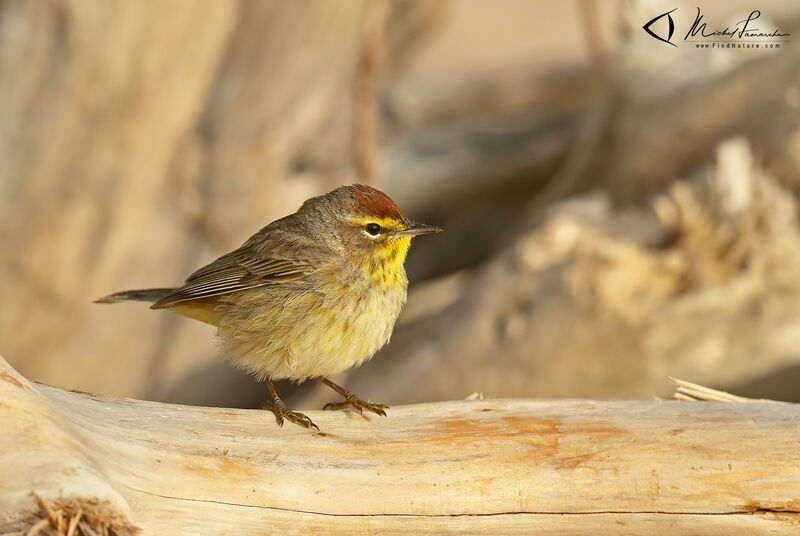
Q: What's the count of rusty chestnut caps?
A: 1